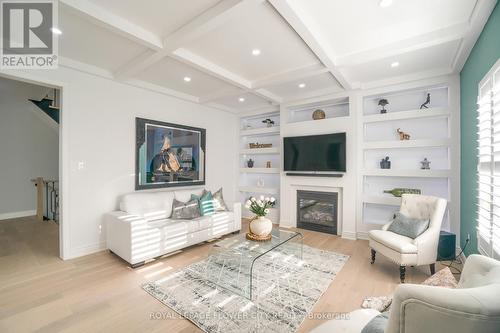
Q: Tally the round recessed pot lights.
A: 7